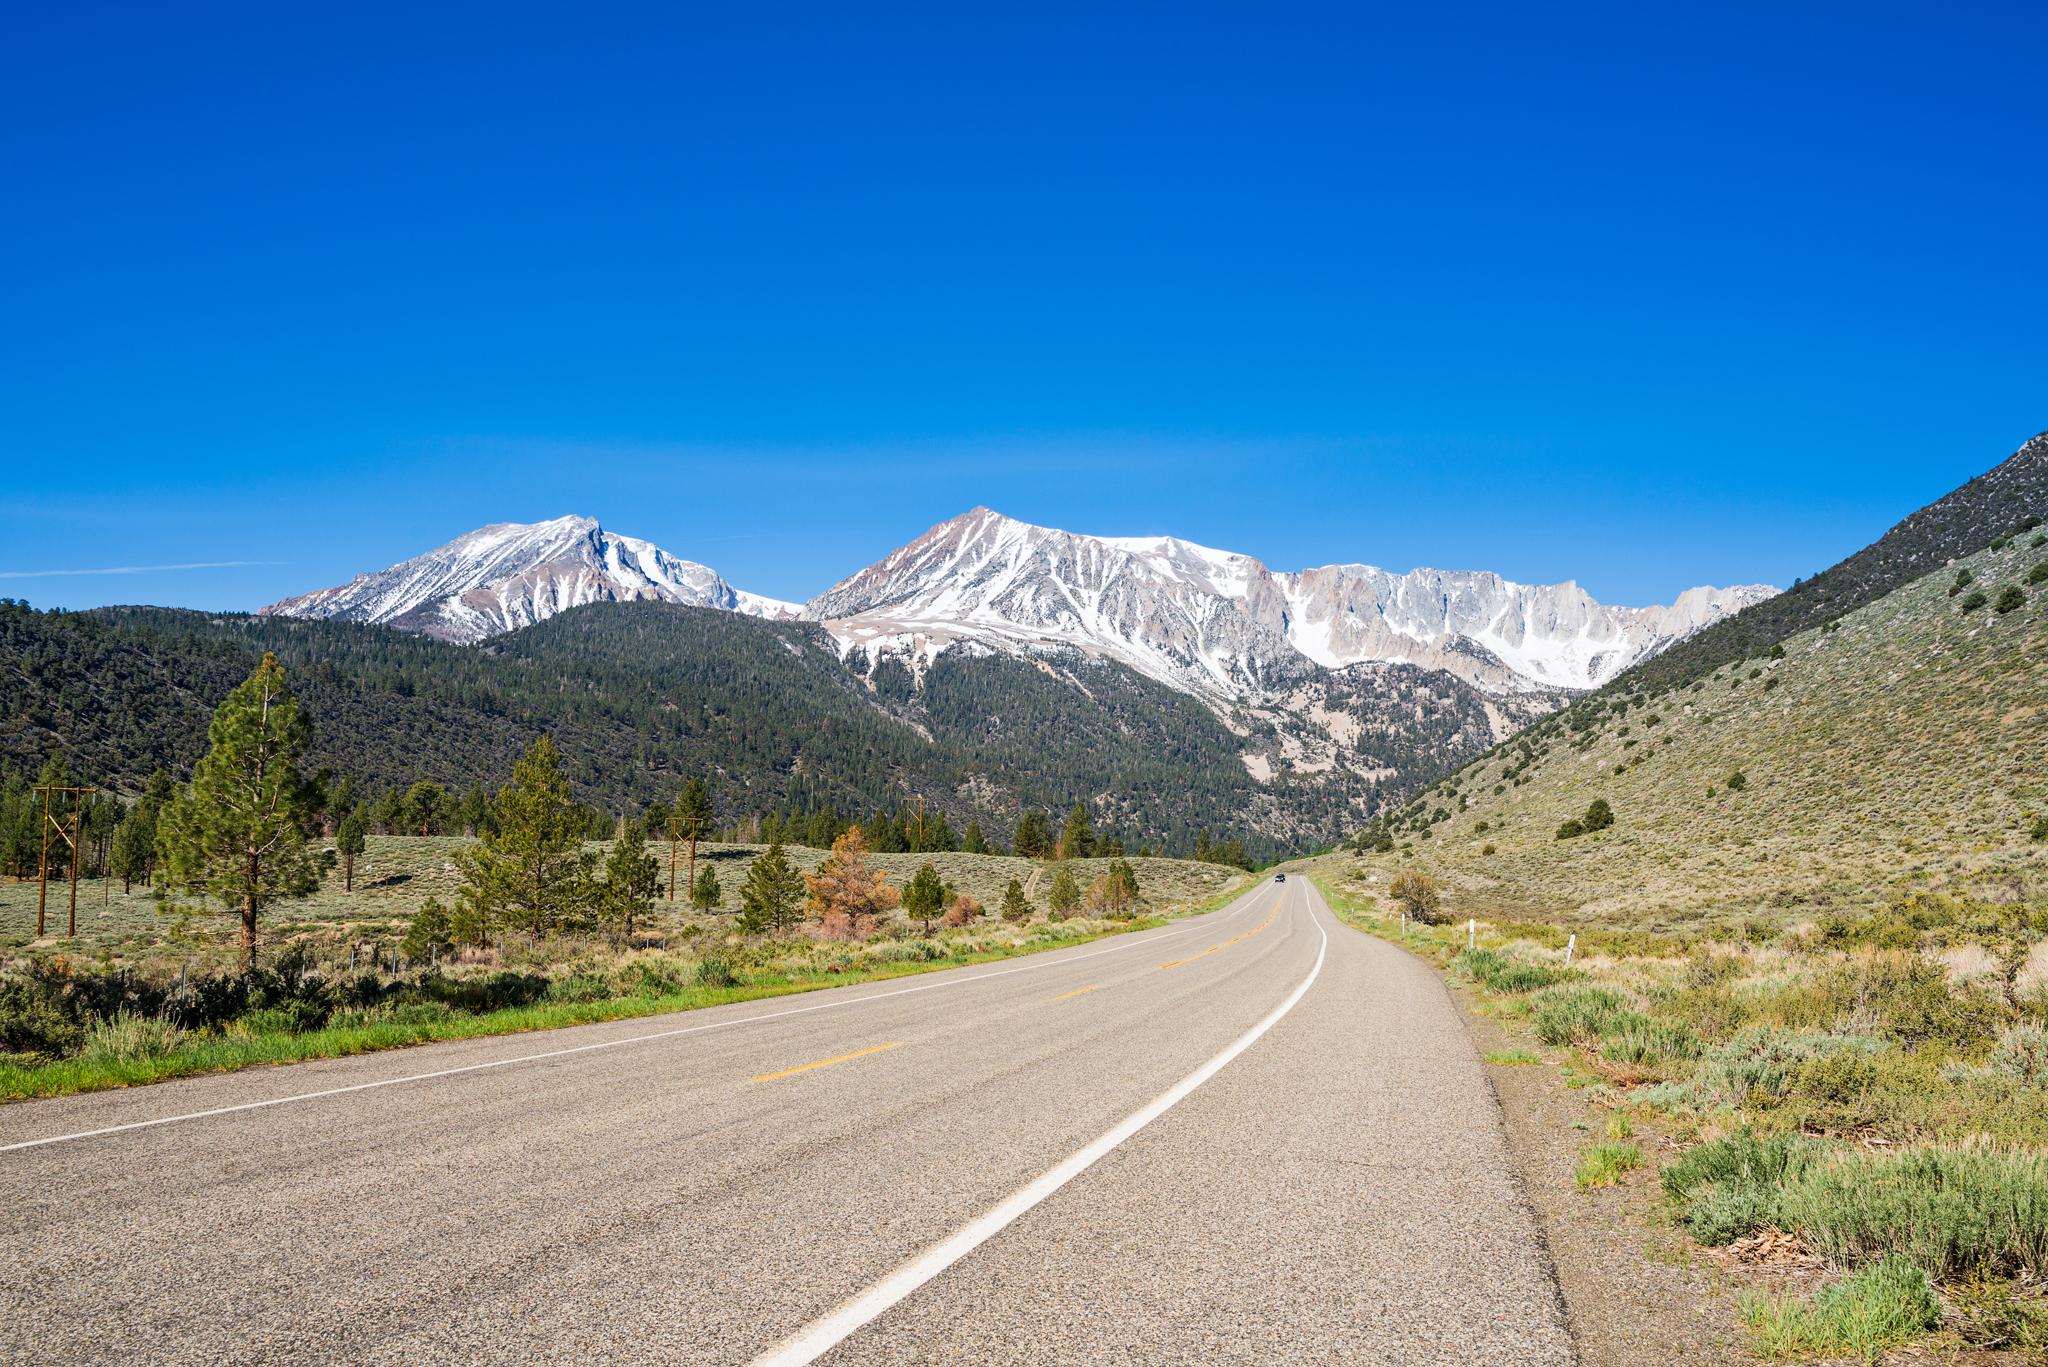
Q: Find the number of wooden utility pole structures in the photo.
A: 3